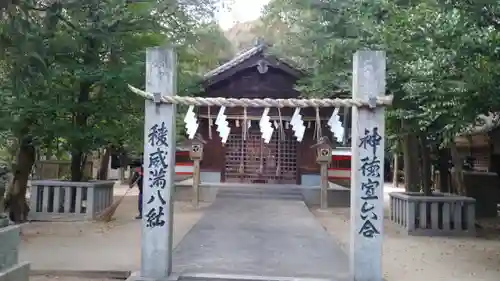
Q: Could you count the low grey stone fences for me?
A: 2